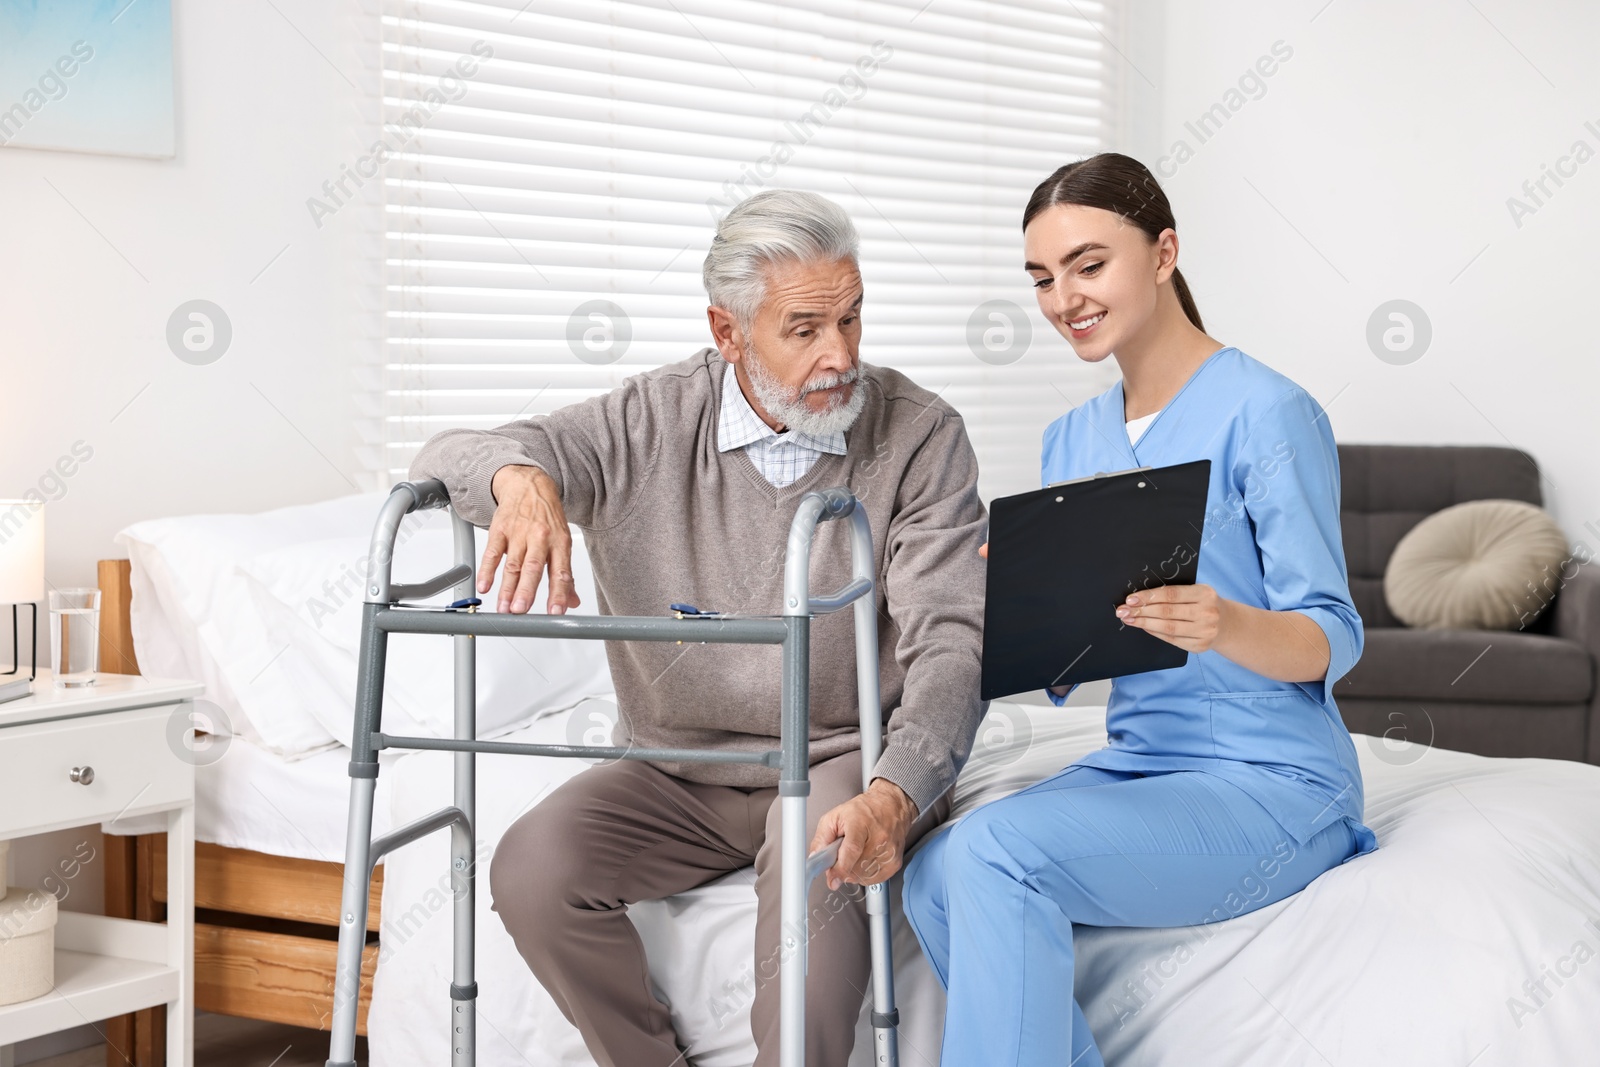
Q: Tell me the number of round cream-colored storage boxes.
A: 2